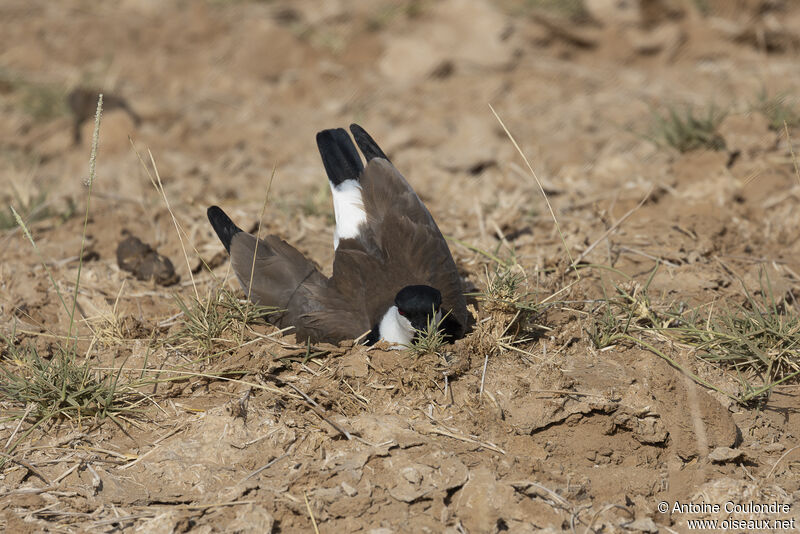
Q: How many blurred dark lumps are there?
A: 2